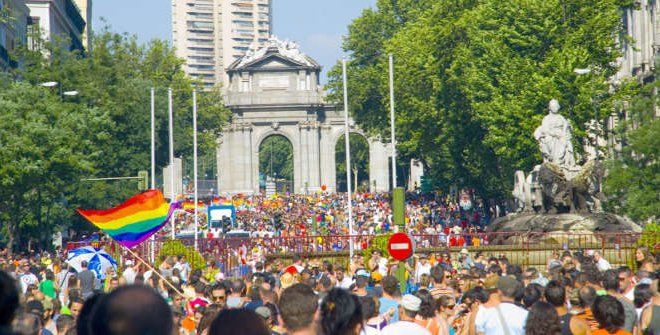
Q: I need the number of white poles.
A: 5